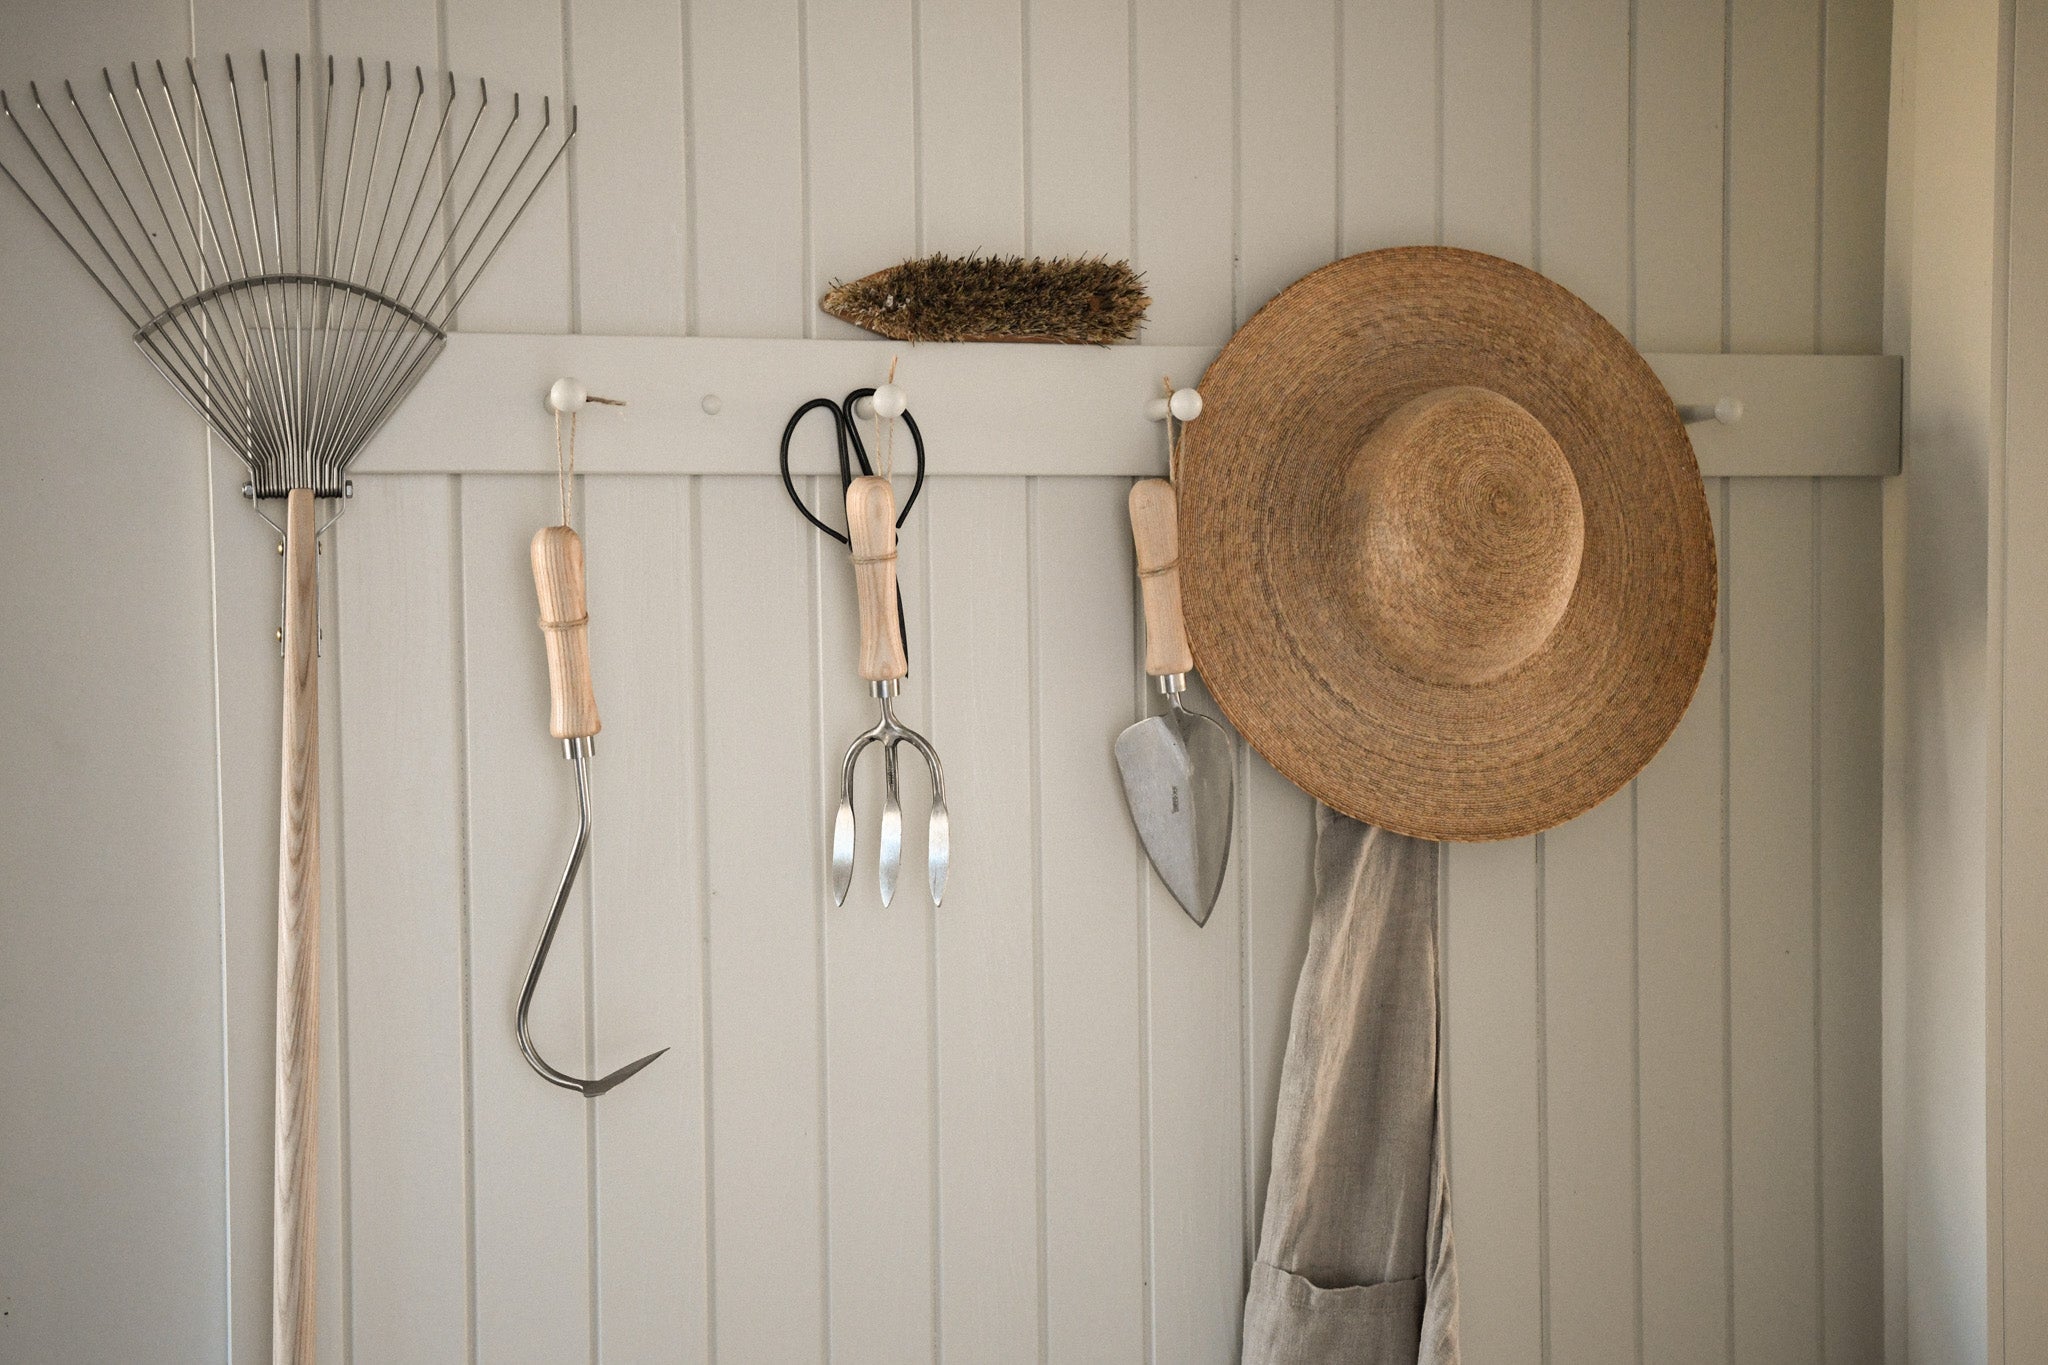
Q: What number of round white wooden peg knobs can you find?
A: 4